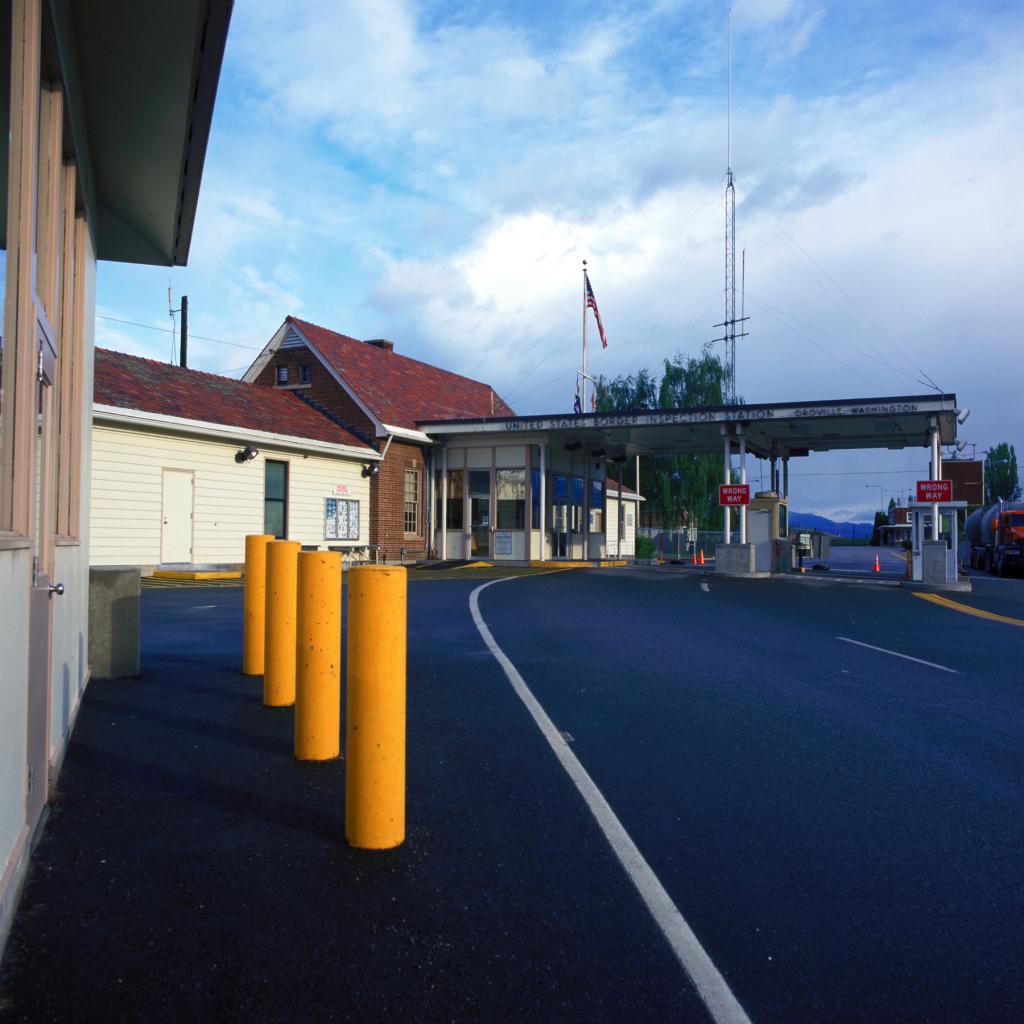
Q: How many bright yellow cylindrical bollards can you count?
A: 4